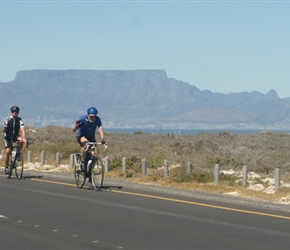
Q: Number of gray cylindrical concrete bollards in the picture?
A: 13